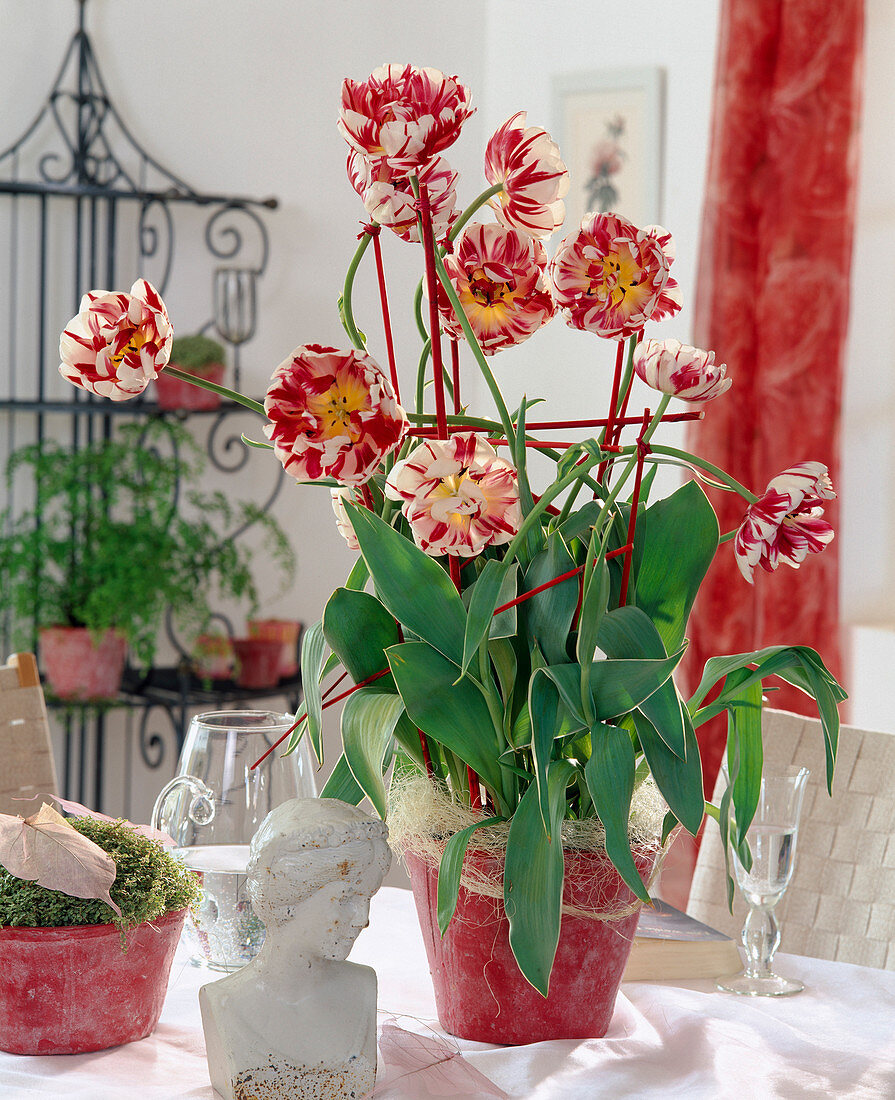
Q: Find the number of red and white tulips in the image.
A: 11